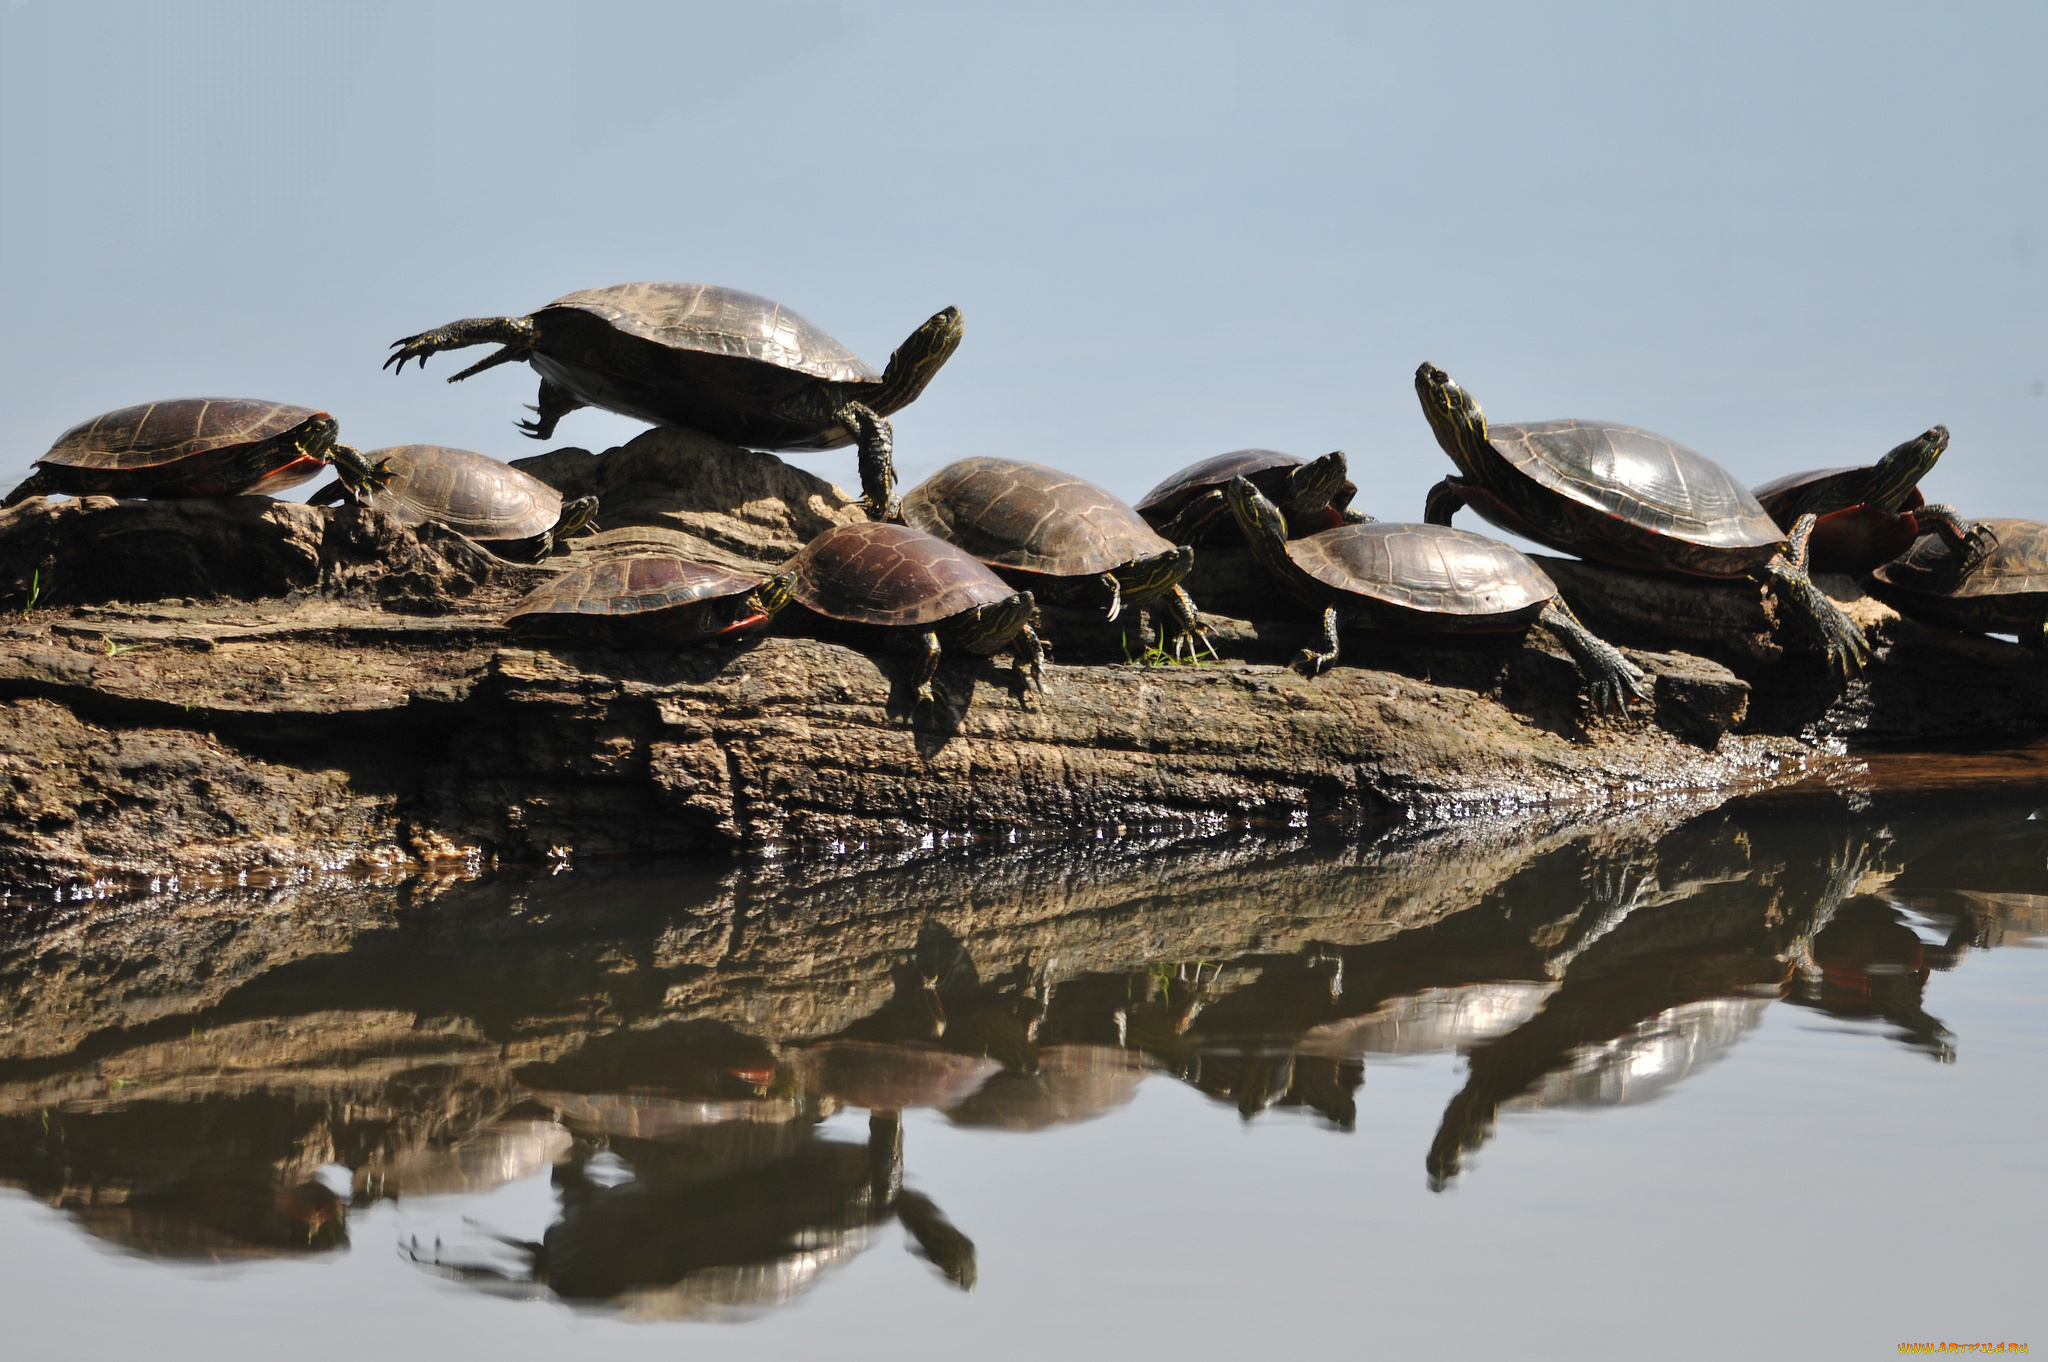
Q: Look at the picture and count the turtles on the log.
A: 11